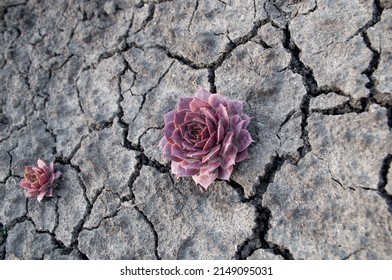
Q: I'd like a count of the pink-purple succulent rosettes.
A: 2